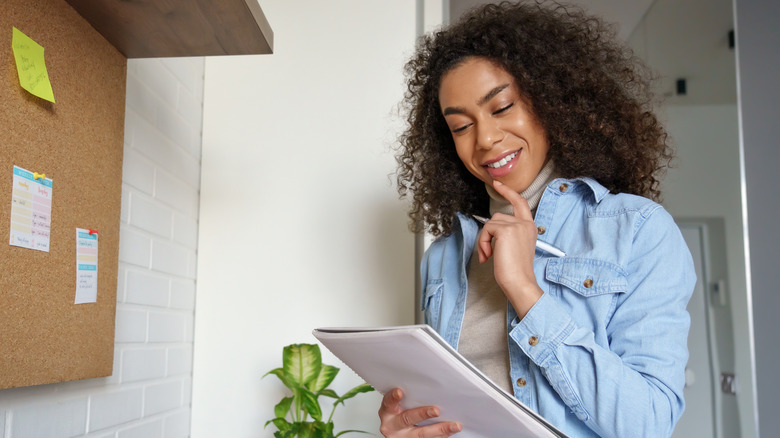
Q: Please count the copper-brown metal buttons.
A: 5